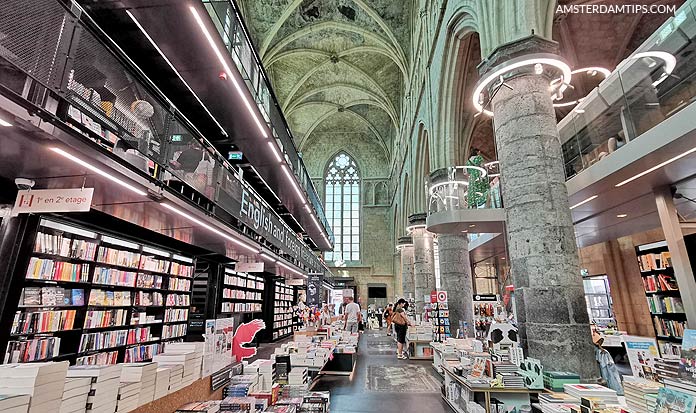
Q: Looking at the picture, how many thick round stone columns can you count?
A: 4